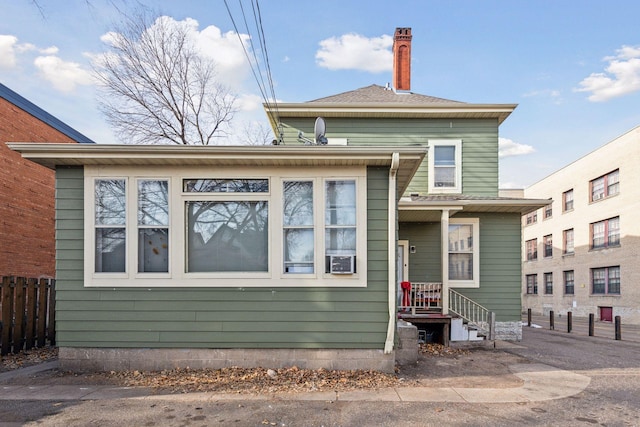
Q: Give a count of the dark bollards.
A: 5